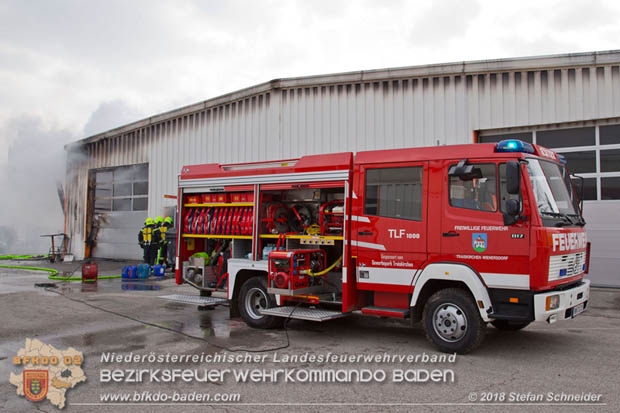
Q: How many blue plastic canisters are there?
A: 4